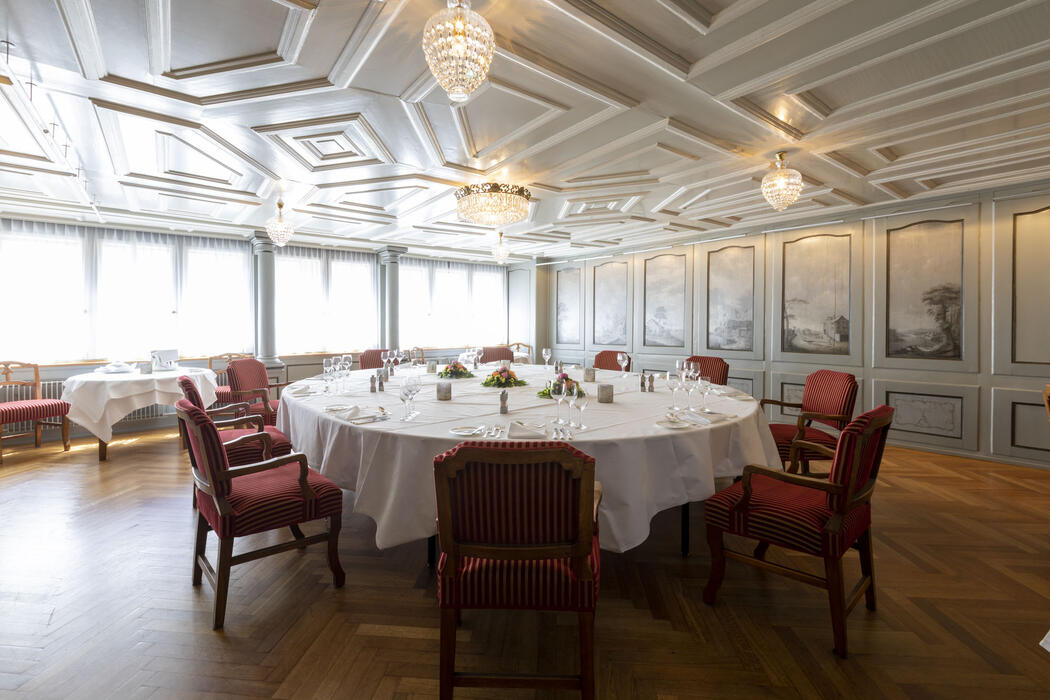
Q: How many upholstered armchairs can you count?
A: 10